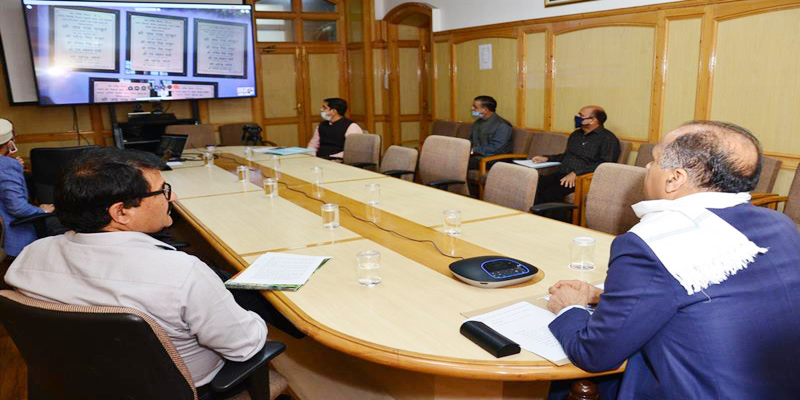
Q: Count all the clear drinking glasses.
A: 11